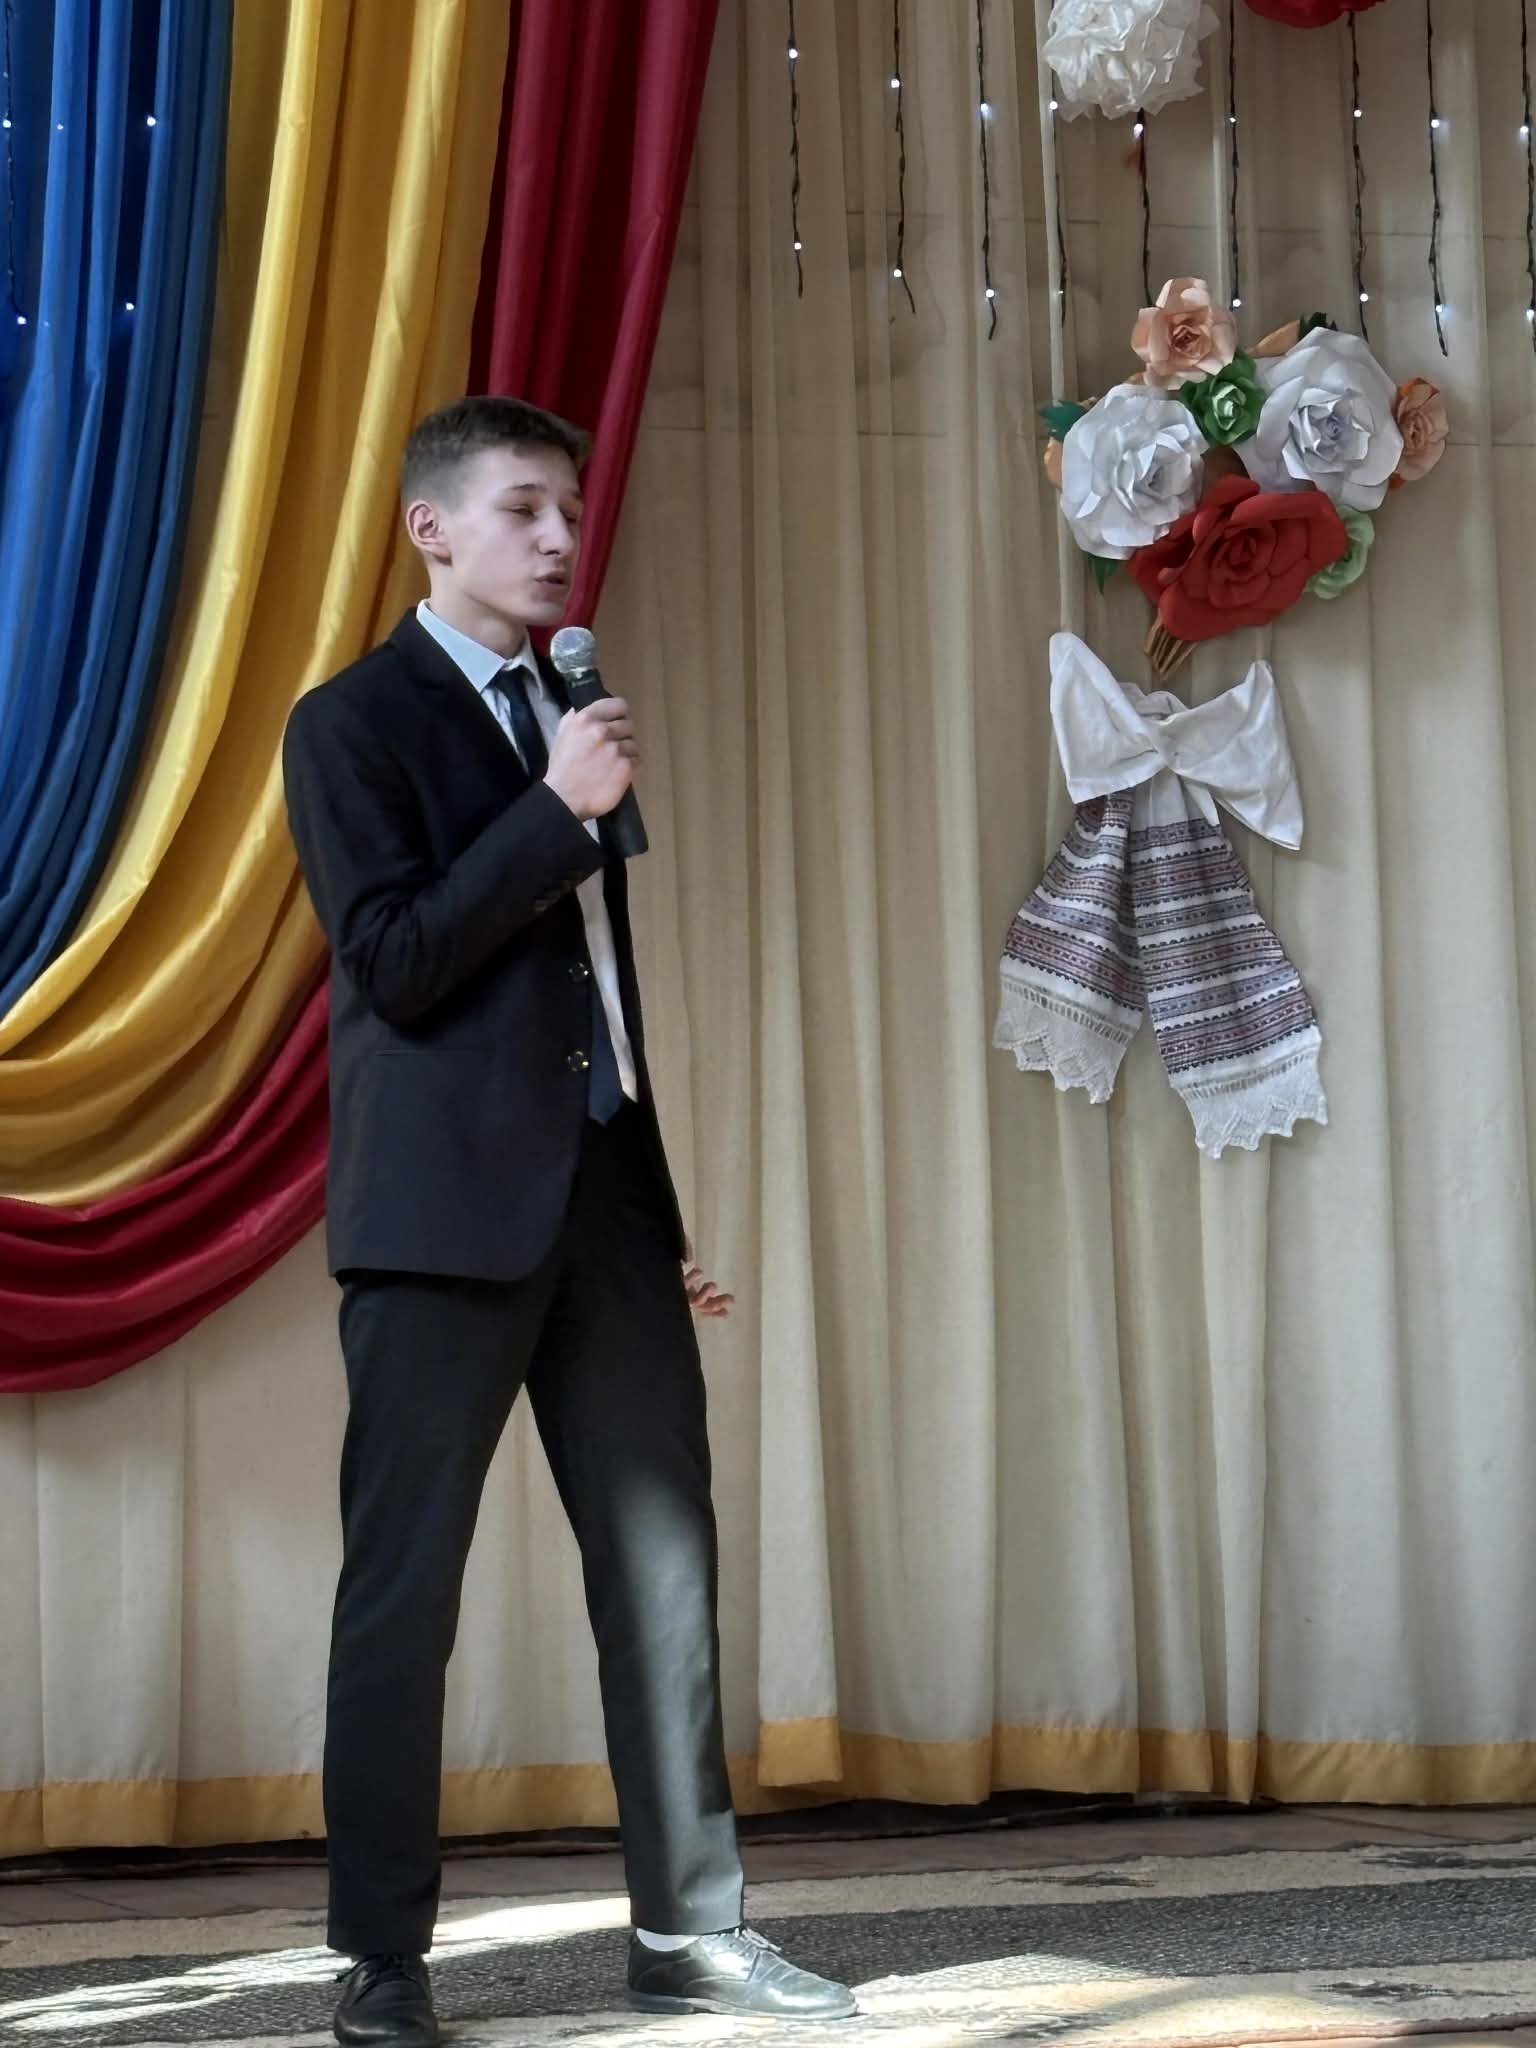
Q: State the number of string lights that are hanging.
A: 12